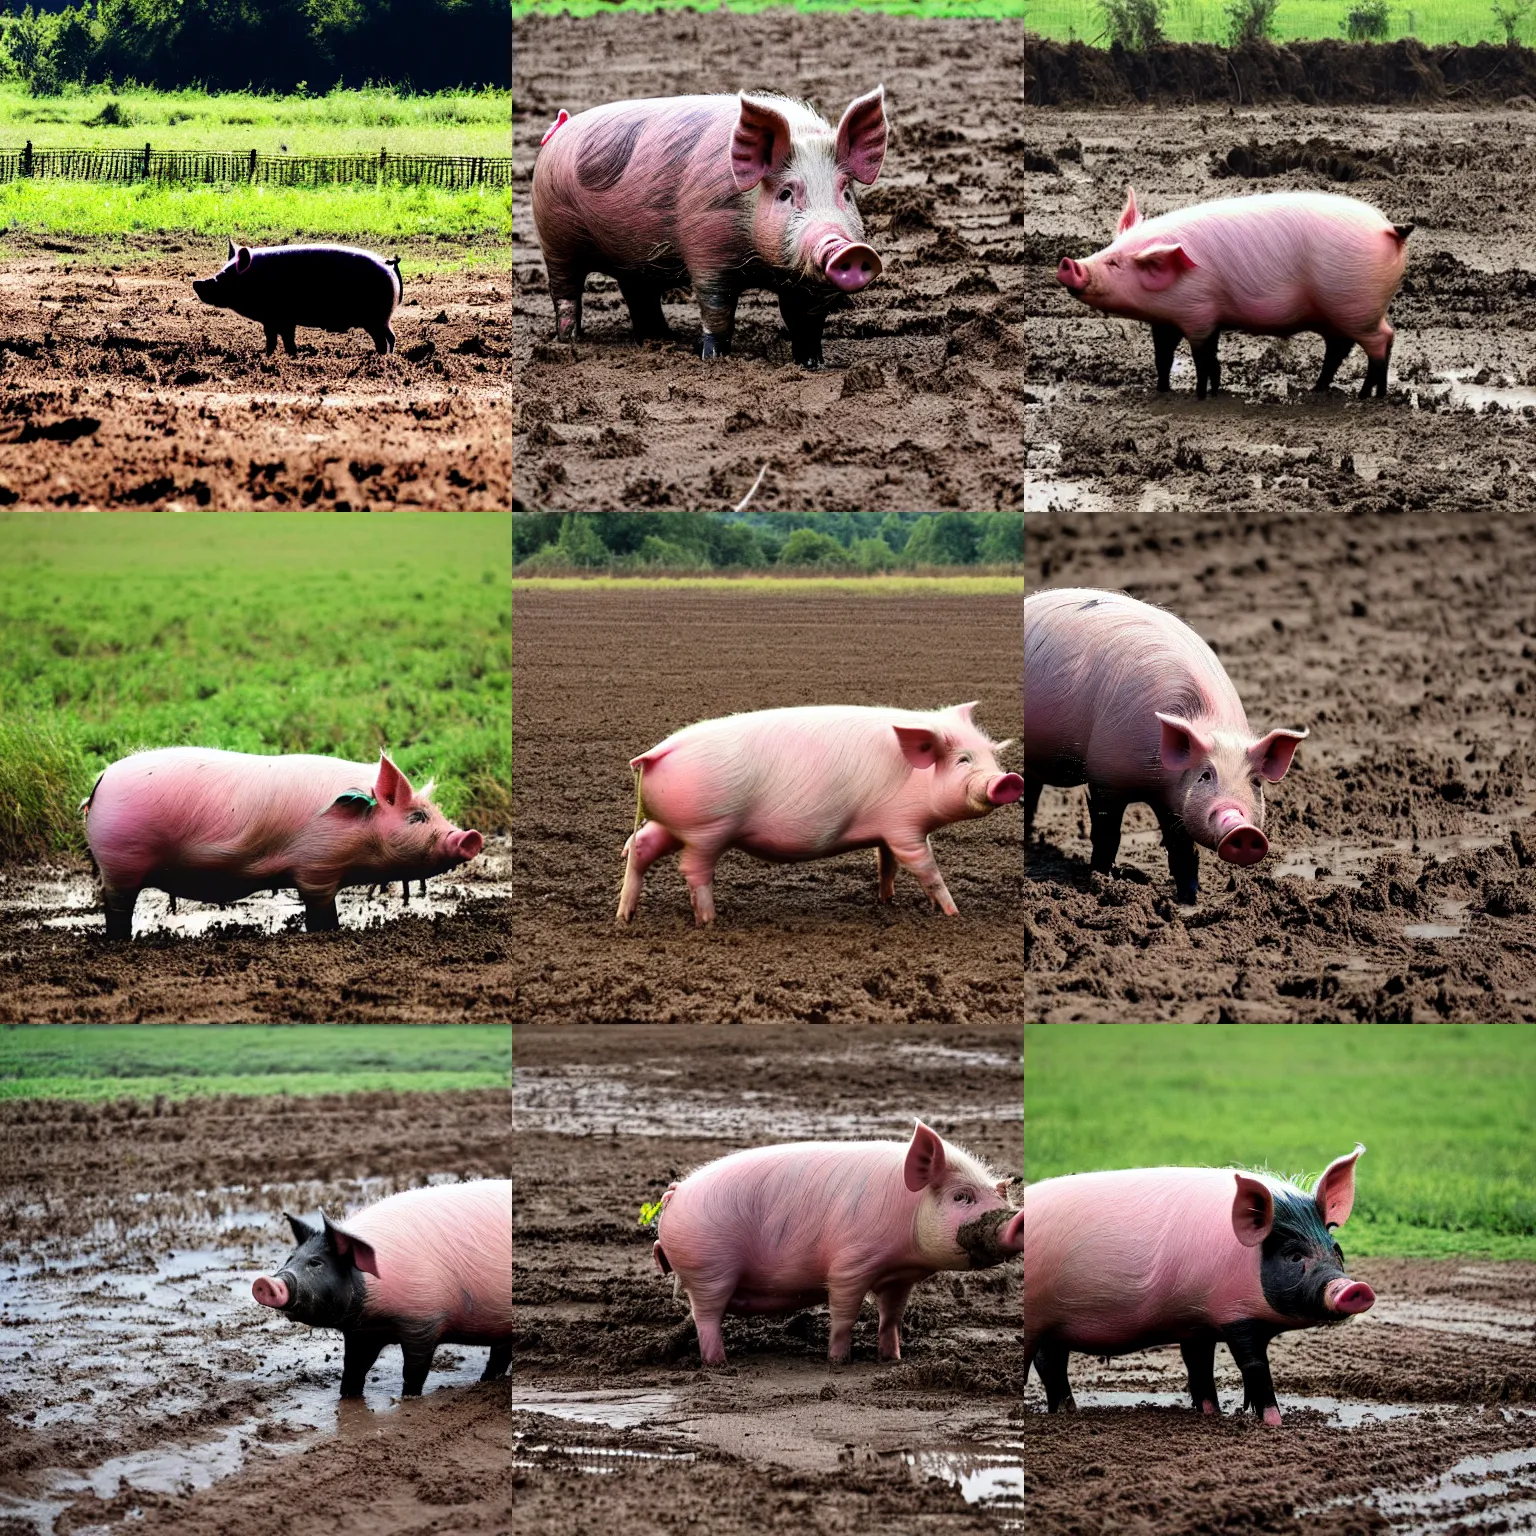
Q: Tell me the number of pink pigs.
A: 8